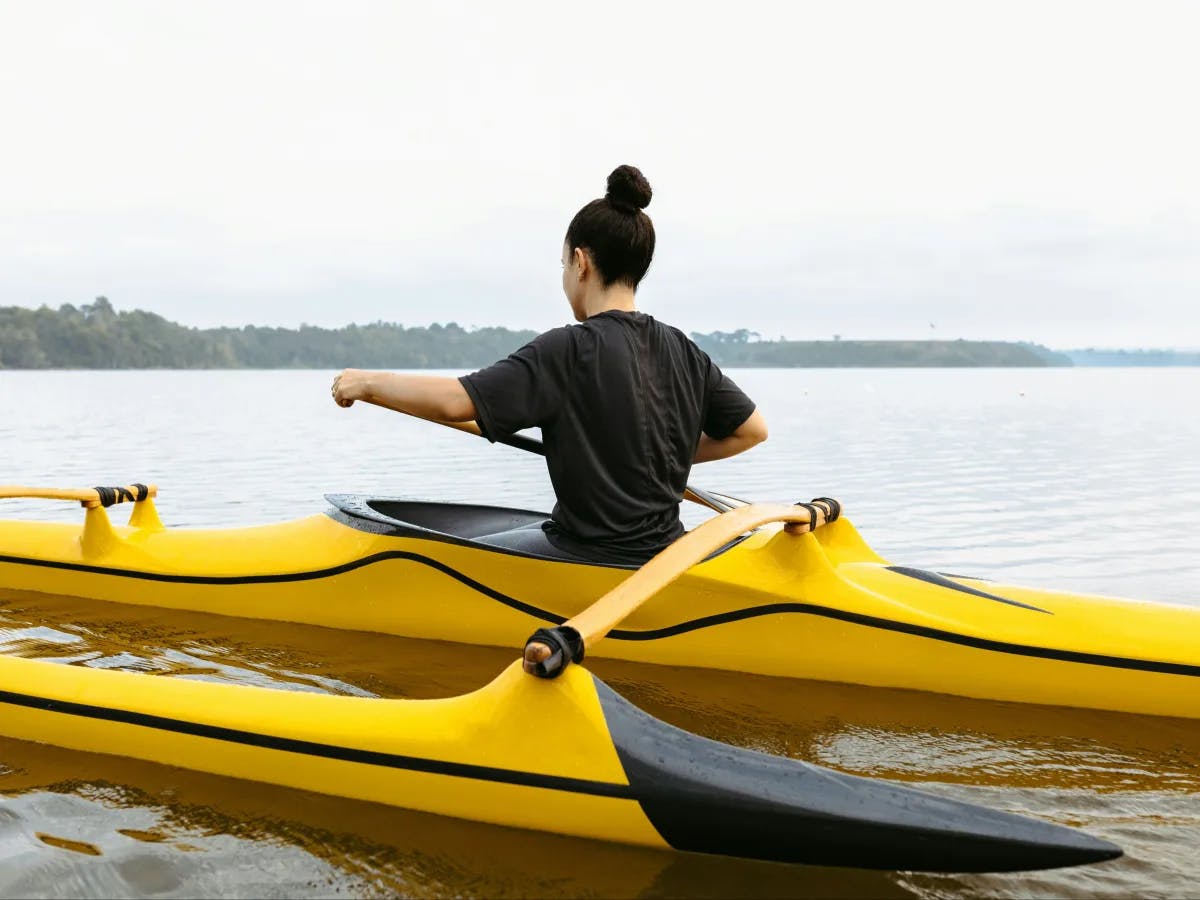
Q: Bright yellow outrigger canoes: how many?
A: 1